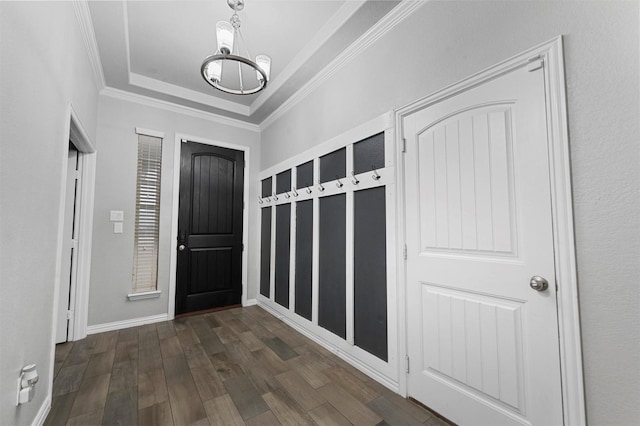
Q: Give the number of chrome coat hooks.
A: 10